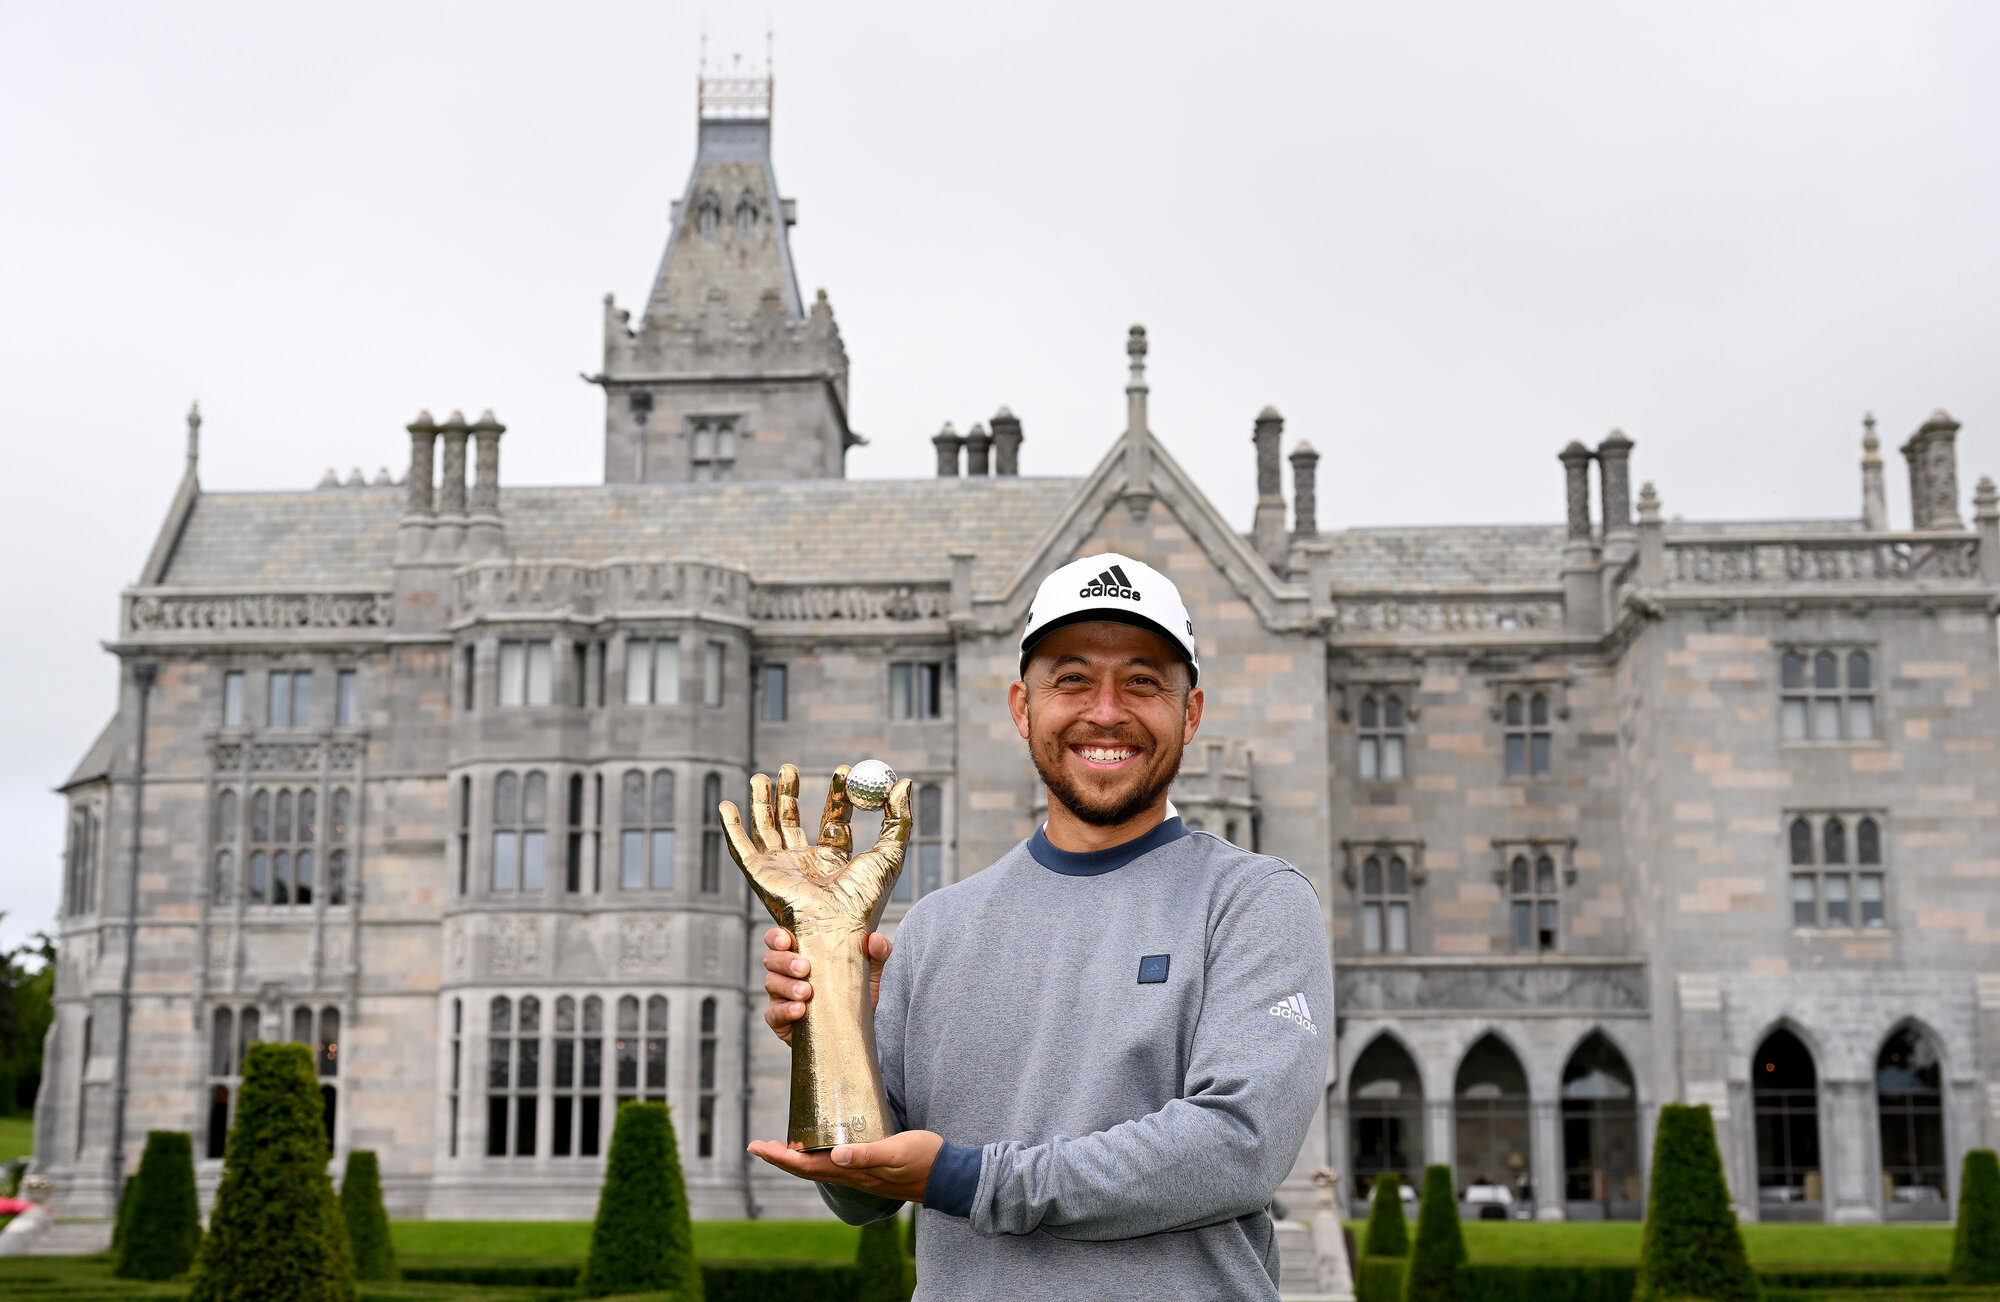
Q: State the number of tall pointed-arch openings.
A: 5